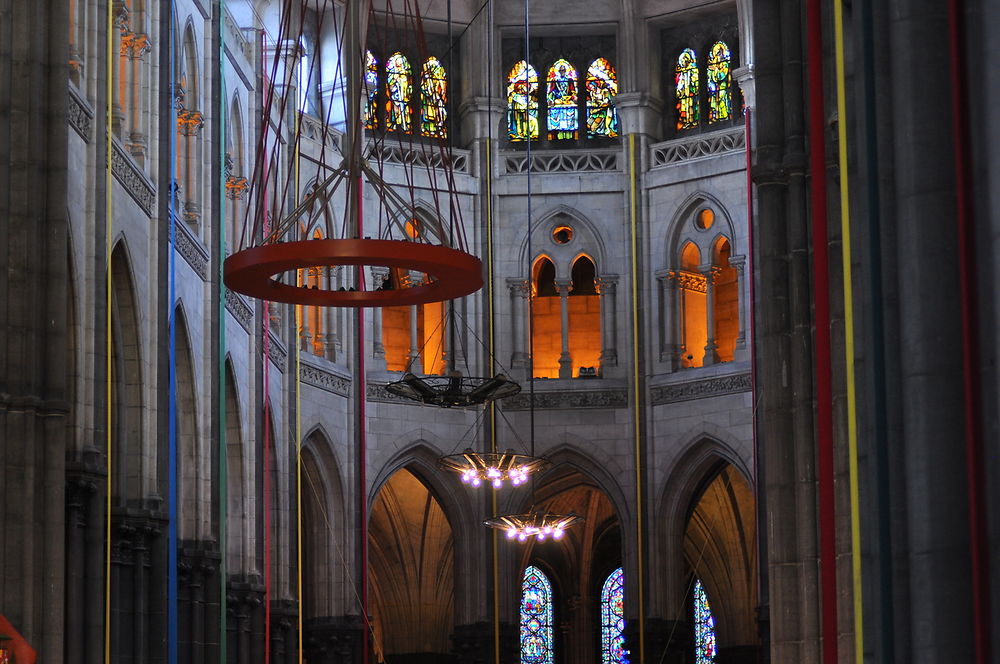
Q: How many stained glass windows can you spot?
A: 11